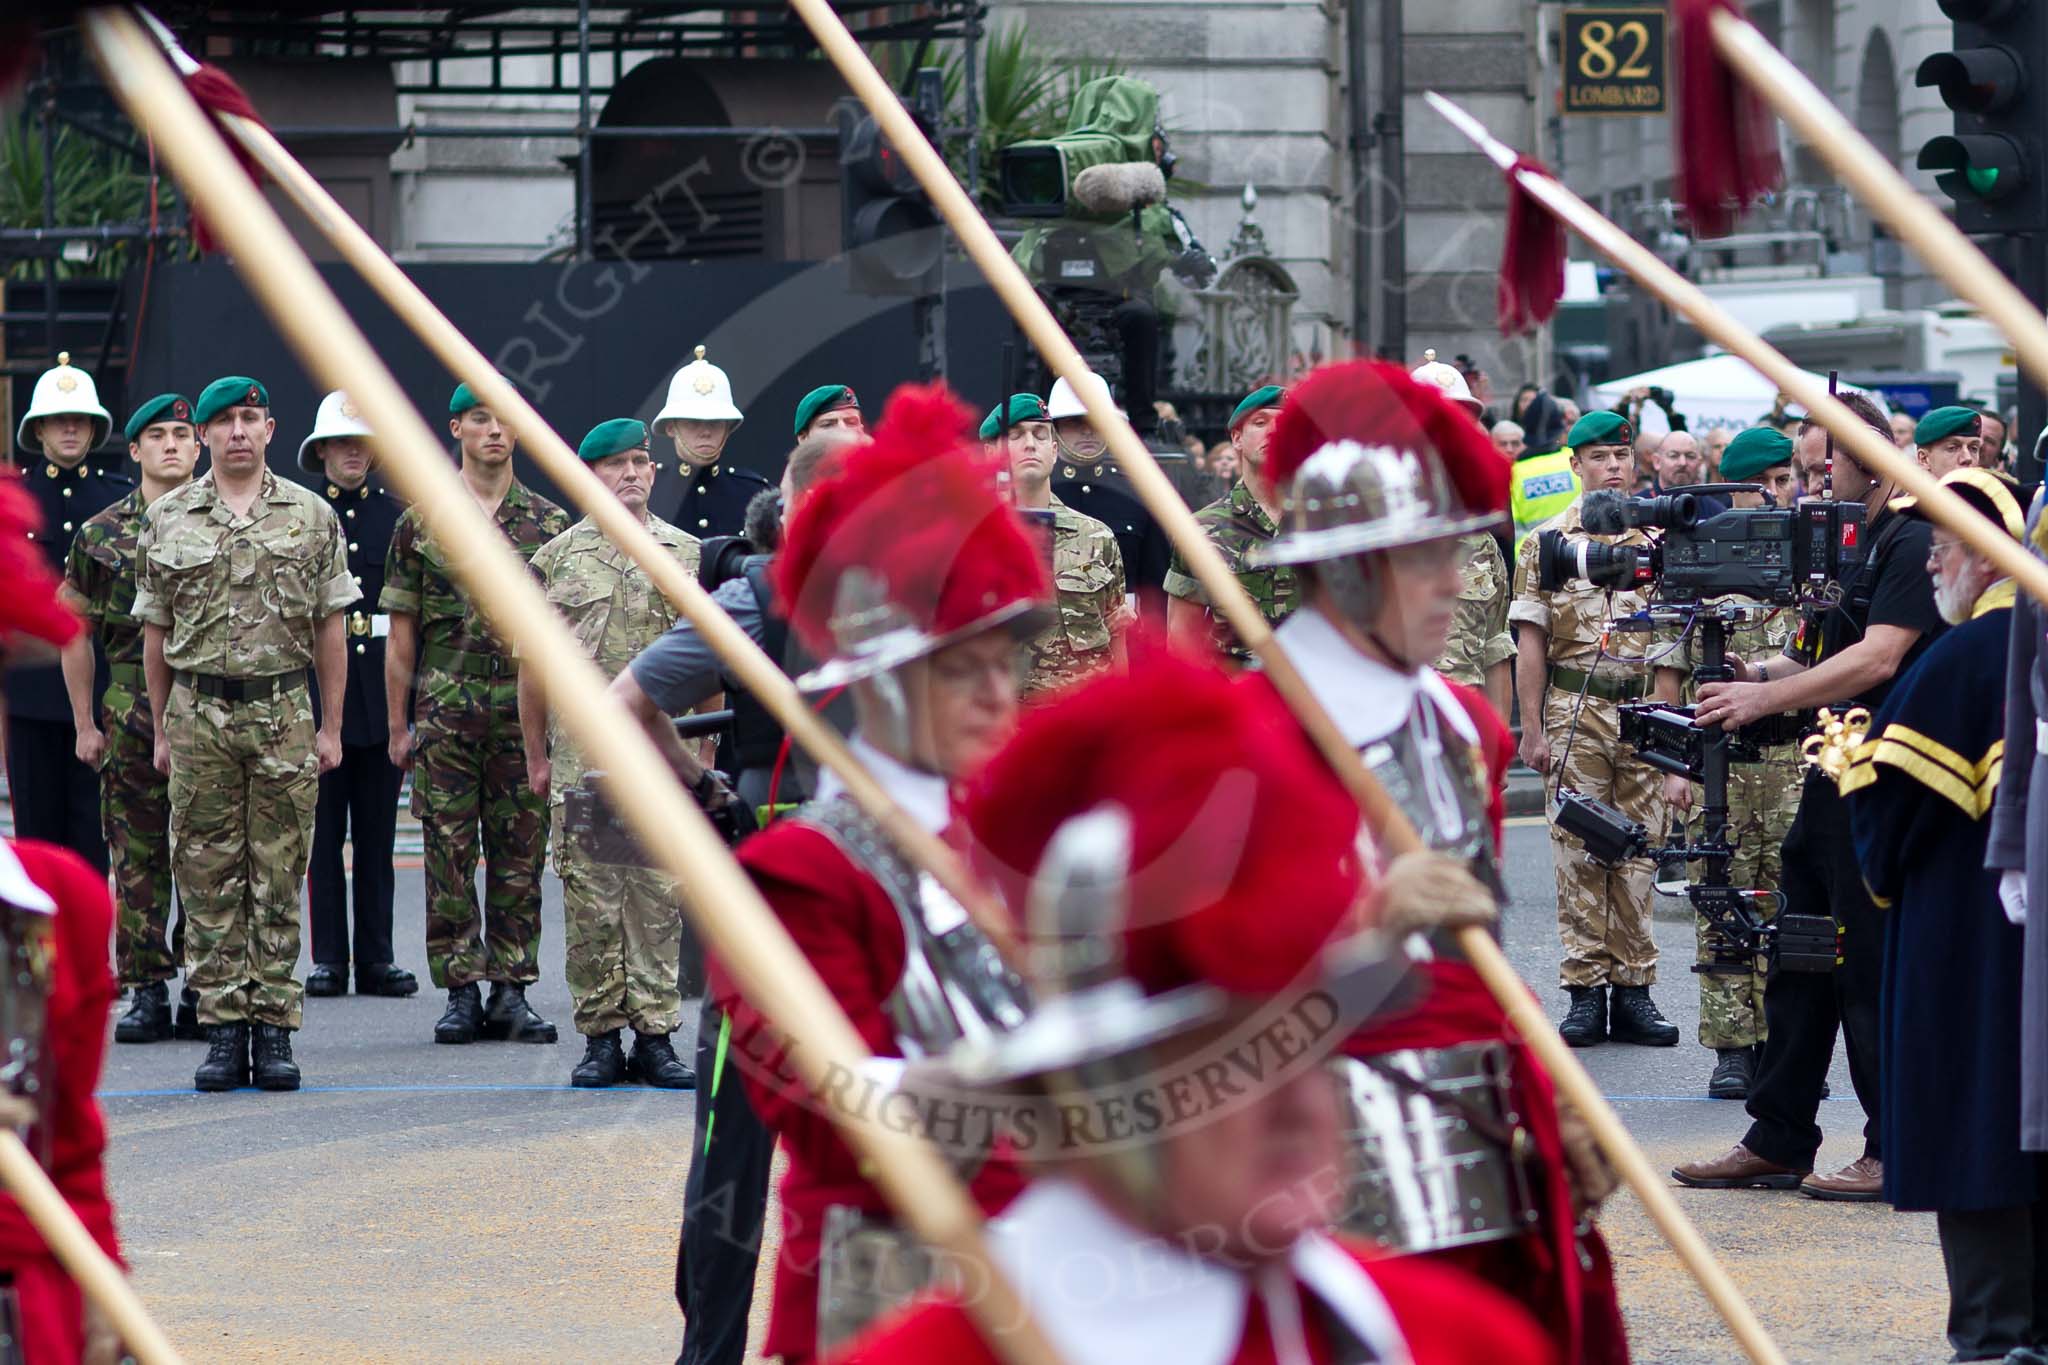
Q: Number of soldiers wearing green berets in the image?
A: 10